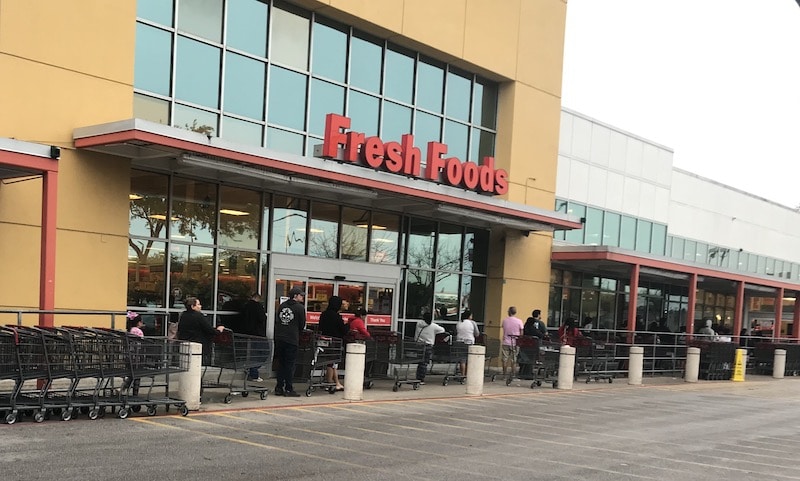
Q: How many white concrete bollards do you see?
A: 8